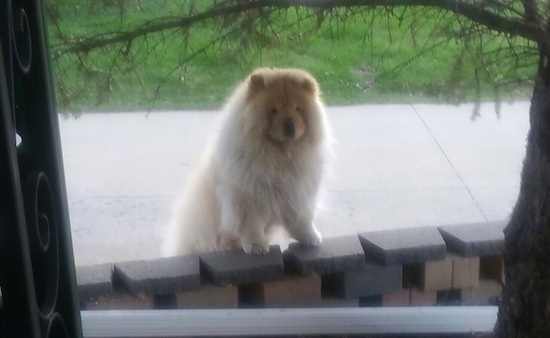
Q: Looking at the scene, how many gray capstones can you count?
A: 6